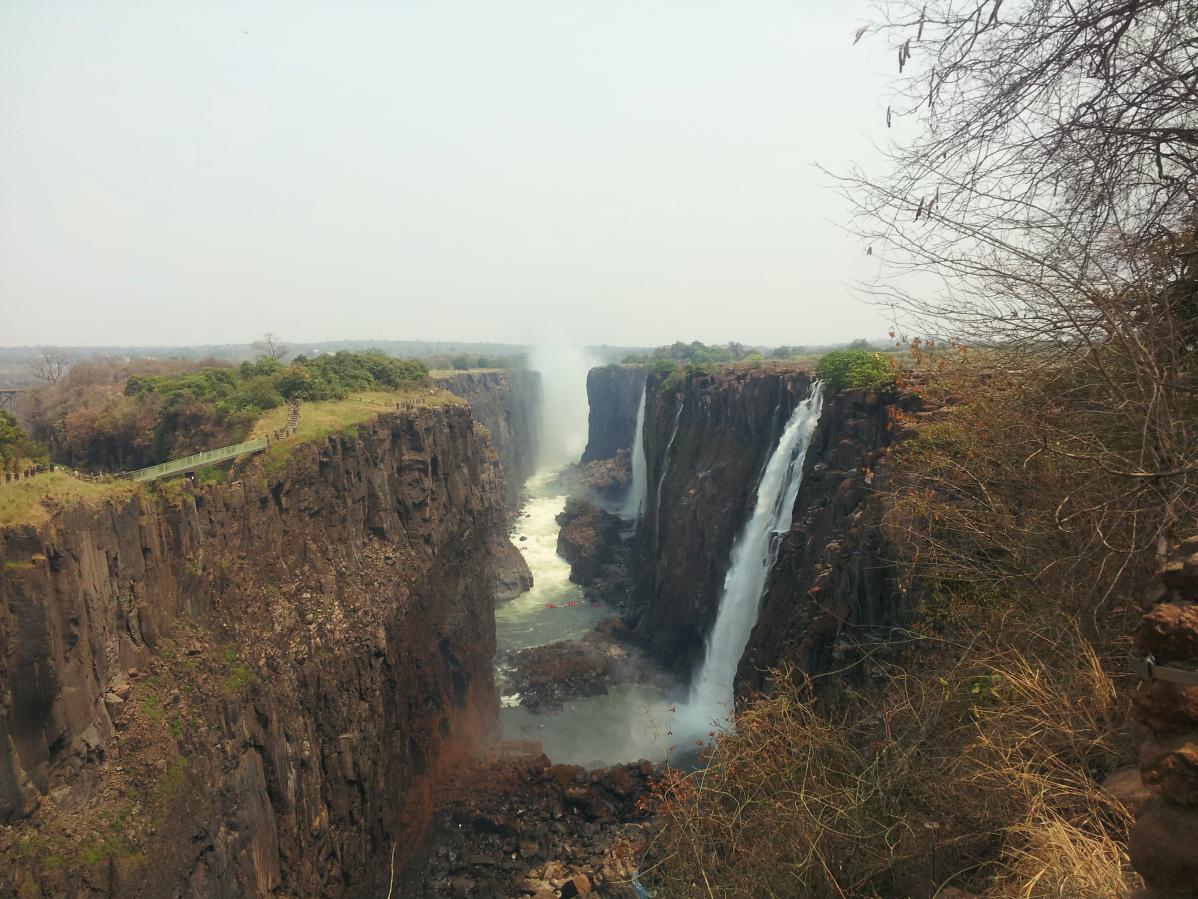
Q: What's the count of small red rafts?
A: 3